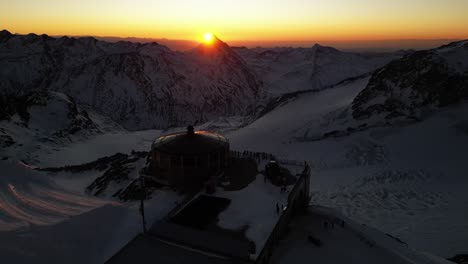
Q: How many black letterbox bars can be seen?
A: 0